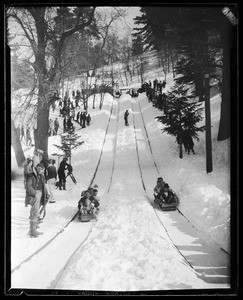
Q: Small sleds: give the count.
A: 2